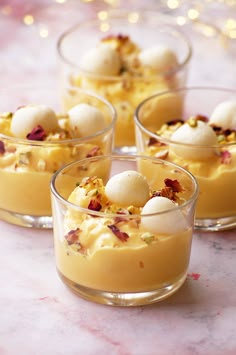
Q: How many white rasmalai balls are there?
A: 8